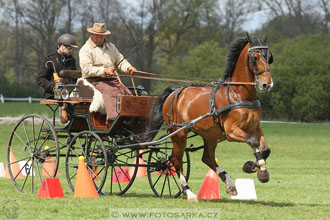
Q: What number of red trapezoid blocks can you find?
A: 3